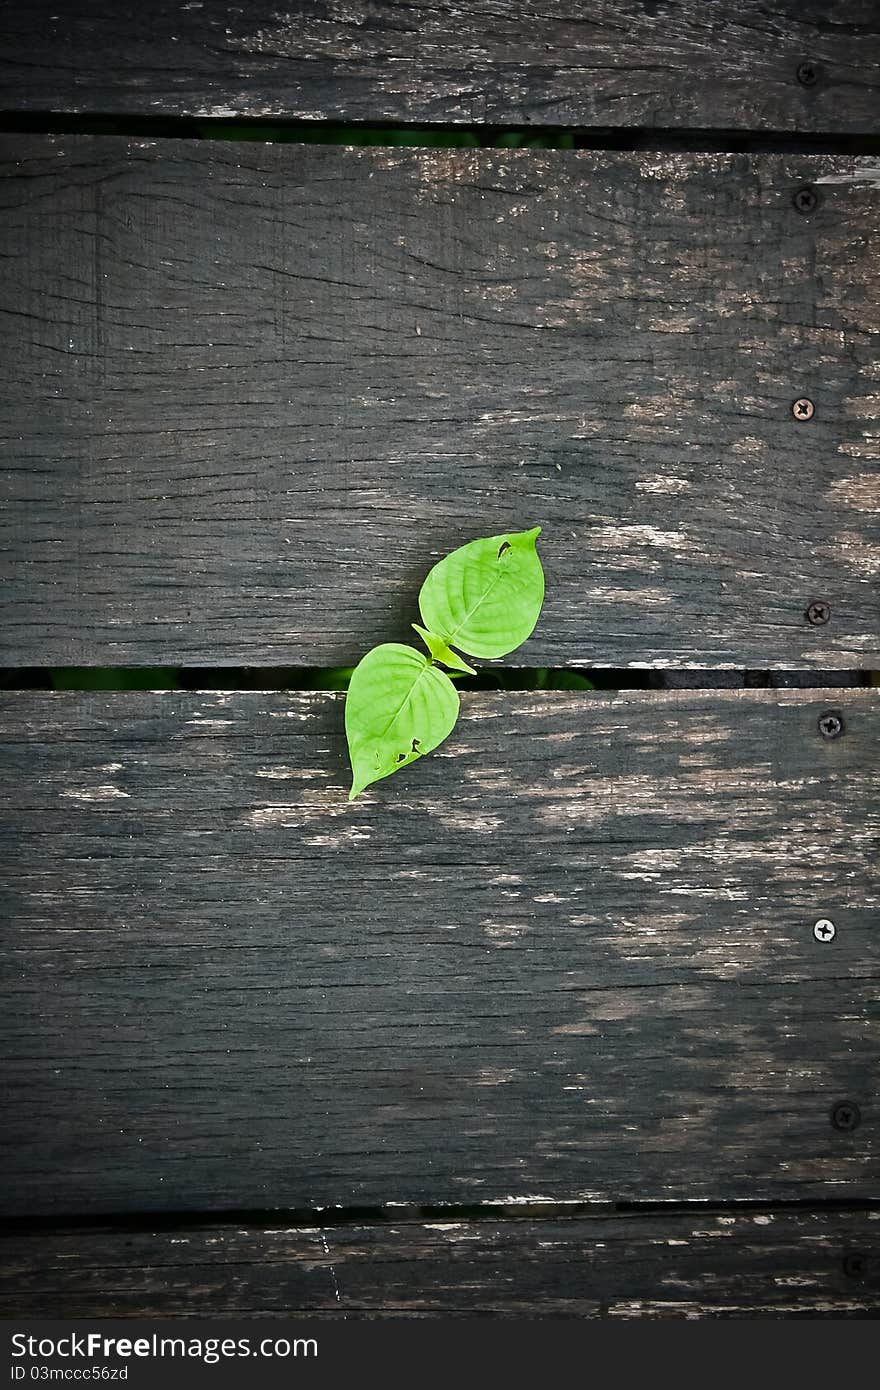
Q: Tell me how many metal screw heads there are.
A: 8